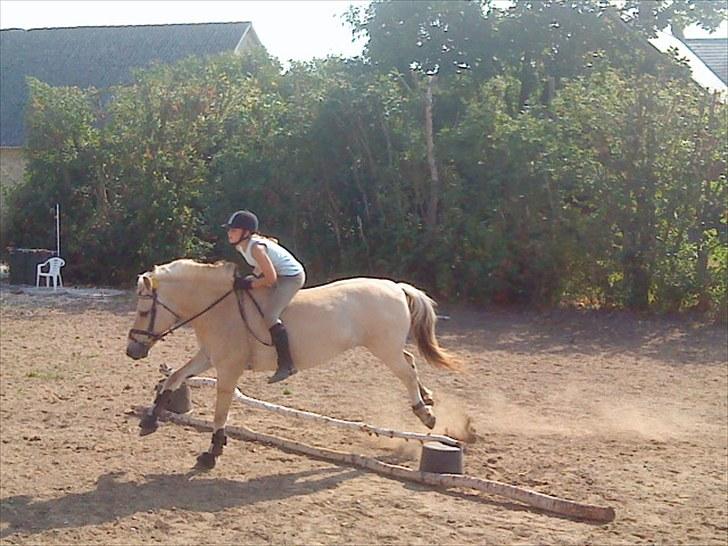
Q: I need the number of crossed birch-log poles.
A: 2